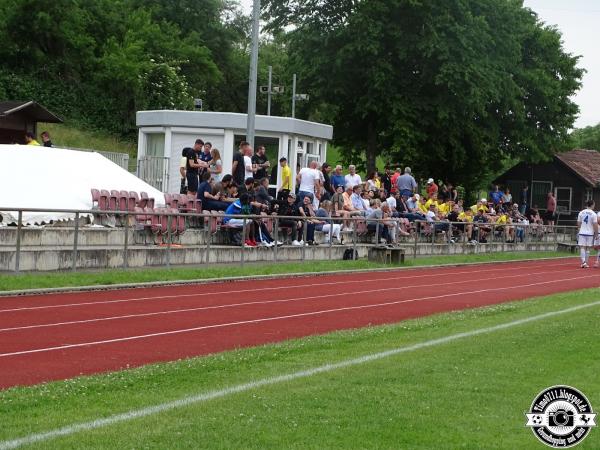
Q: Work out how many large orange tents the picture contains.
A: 0